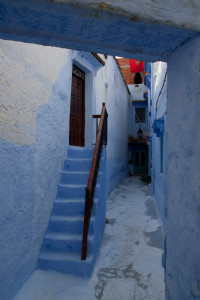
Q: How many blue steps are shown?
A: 8